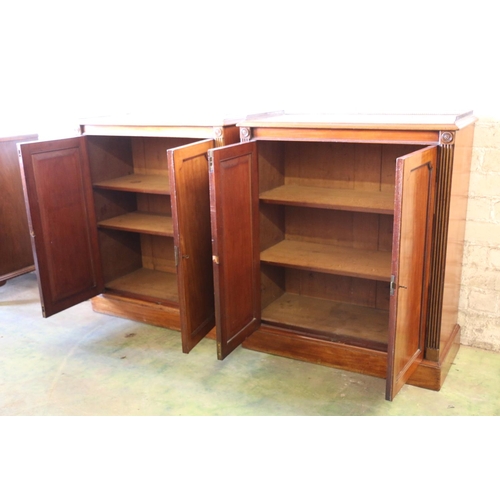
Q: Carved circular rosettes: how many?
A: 3